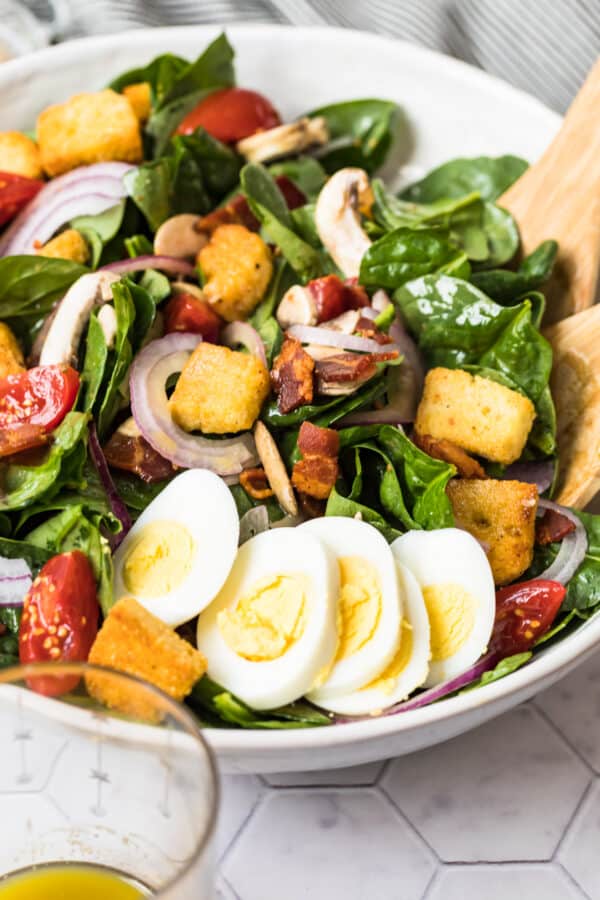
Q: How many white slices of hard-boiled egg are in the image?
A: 5